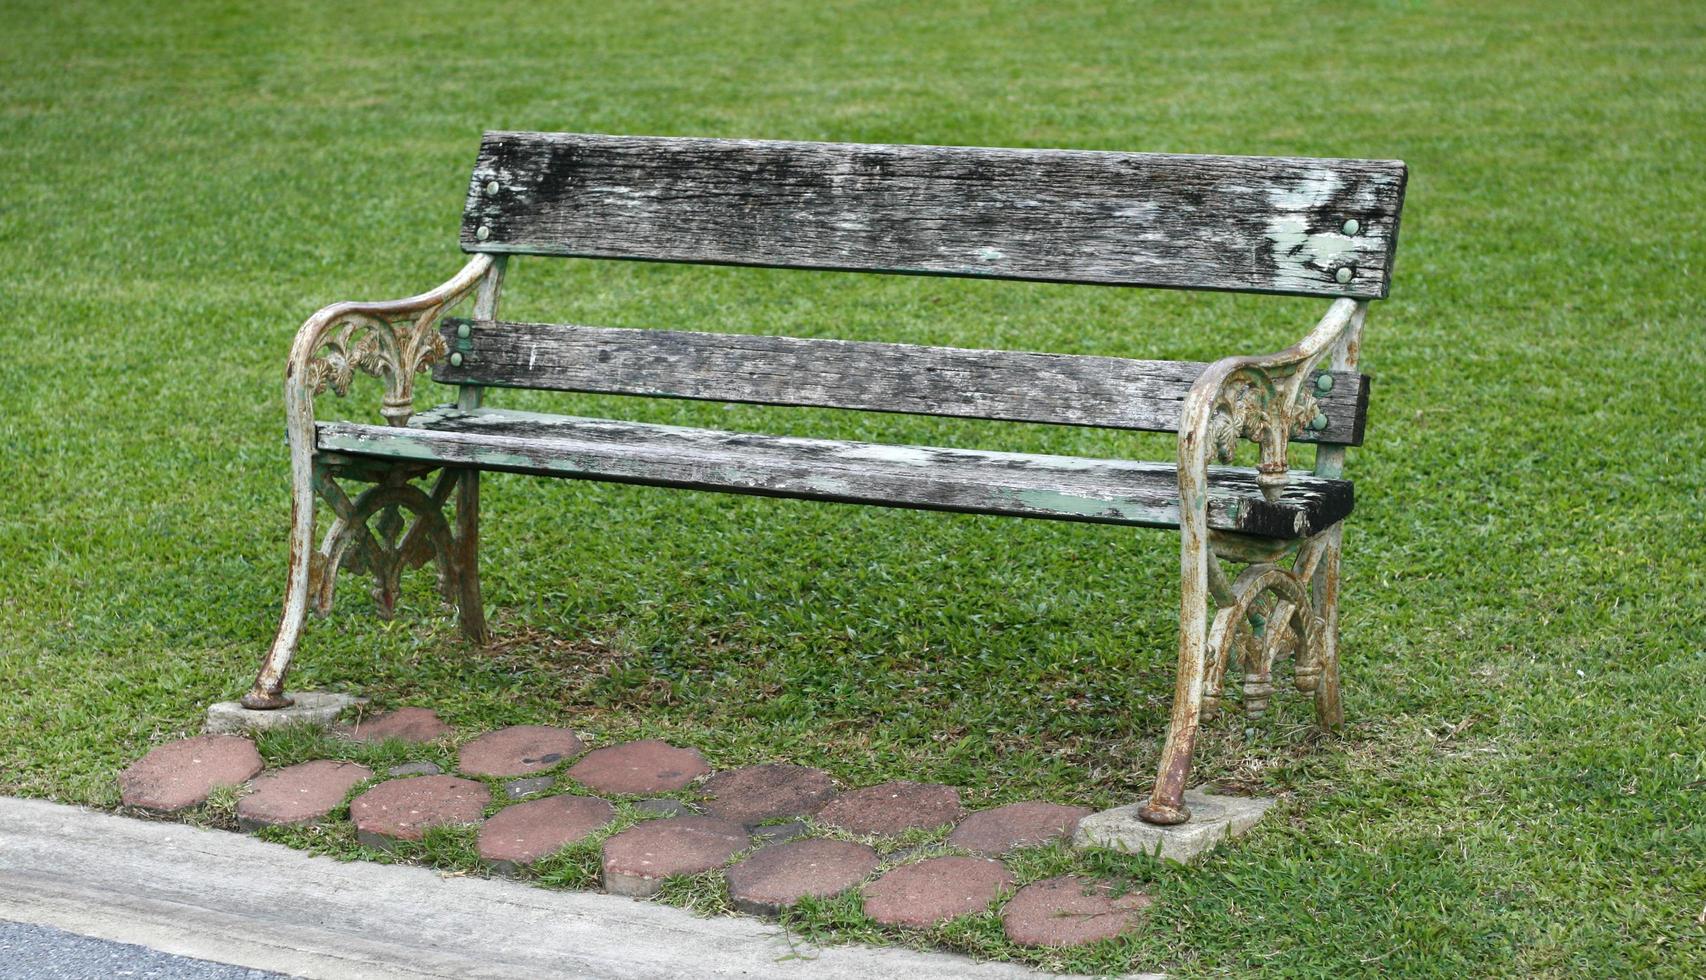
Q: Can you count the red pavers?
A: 14